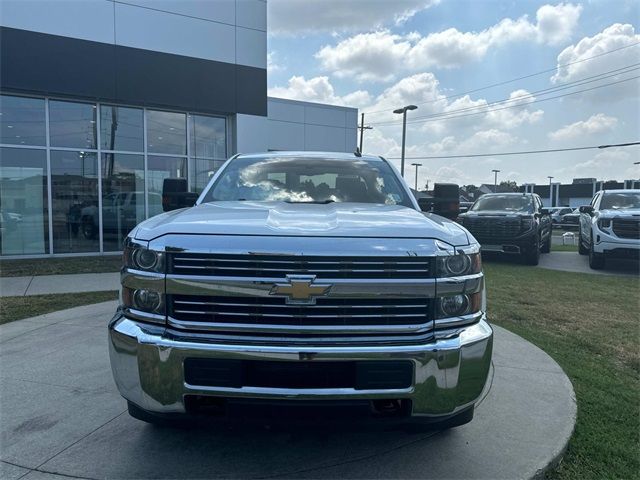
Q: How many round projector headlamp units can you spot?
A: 4